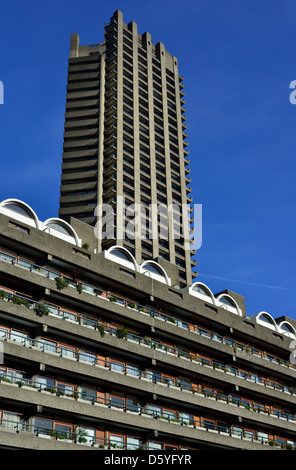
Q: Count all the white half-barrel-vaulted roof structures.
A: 8